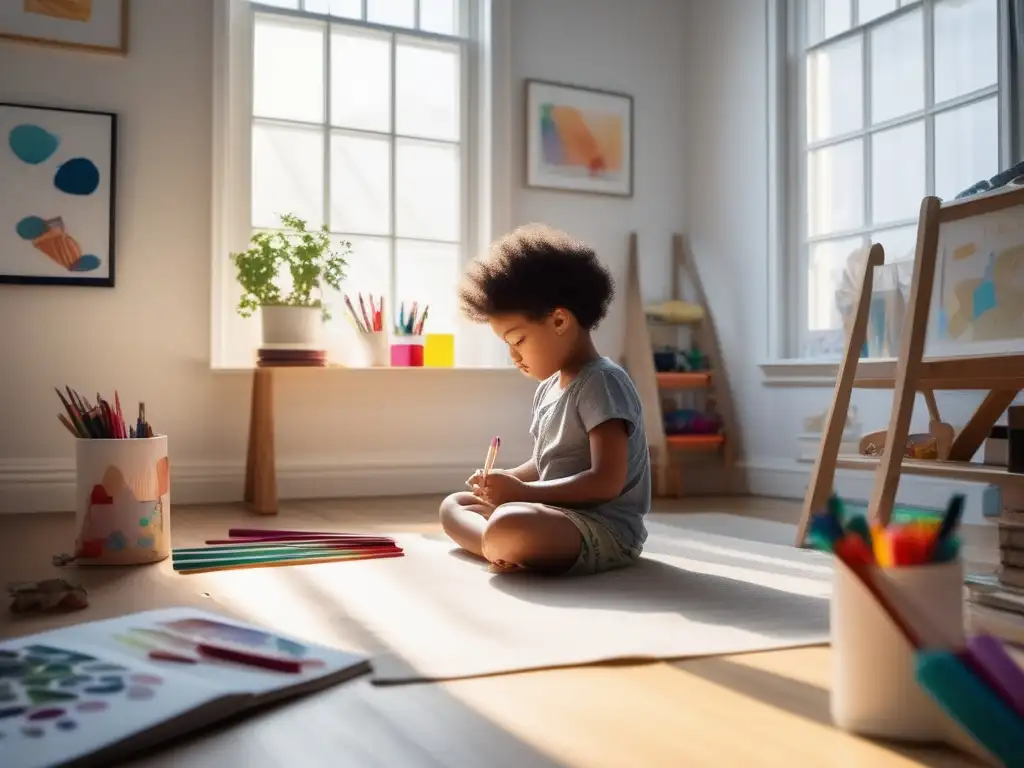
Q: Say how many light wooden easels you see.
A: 1